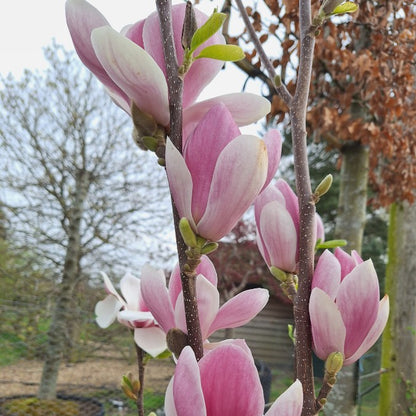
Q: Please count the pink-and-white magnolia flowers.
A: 7